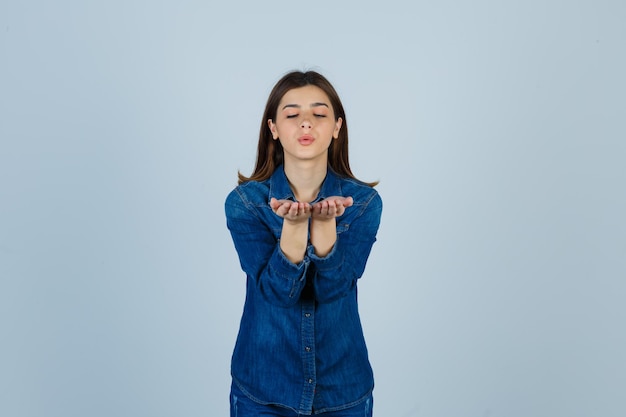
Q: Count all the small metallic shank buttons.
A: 3